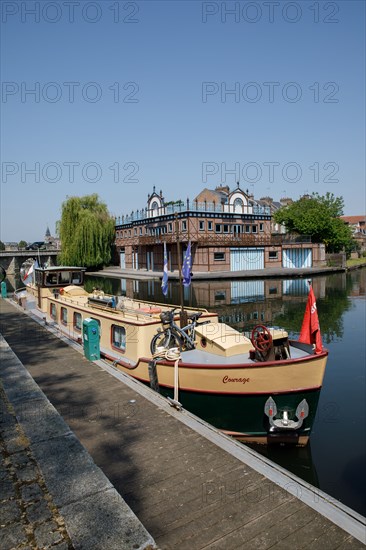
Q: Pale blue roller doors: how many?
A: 2